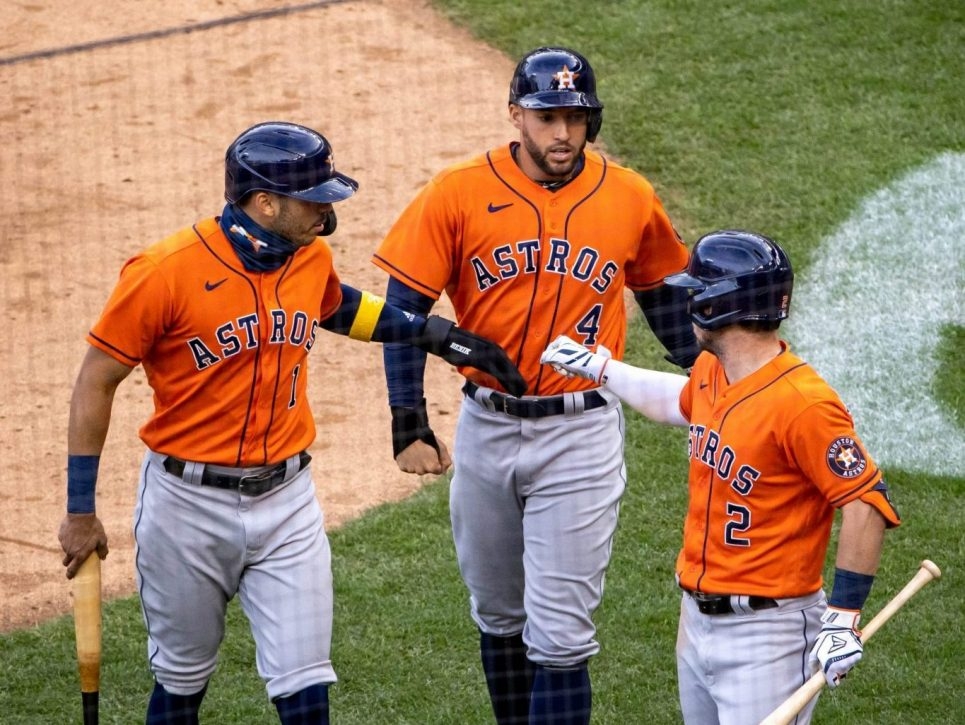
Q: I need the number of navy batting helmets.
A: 3